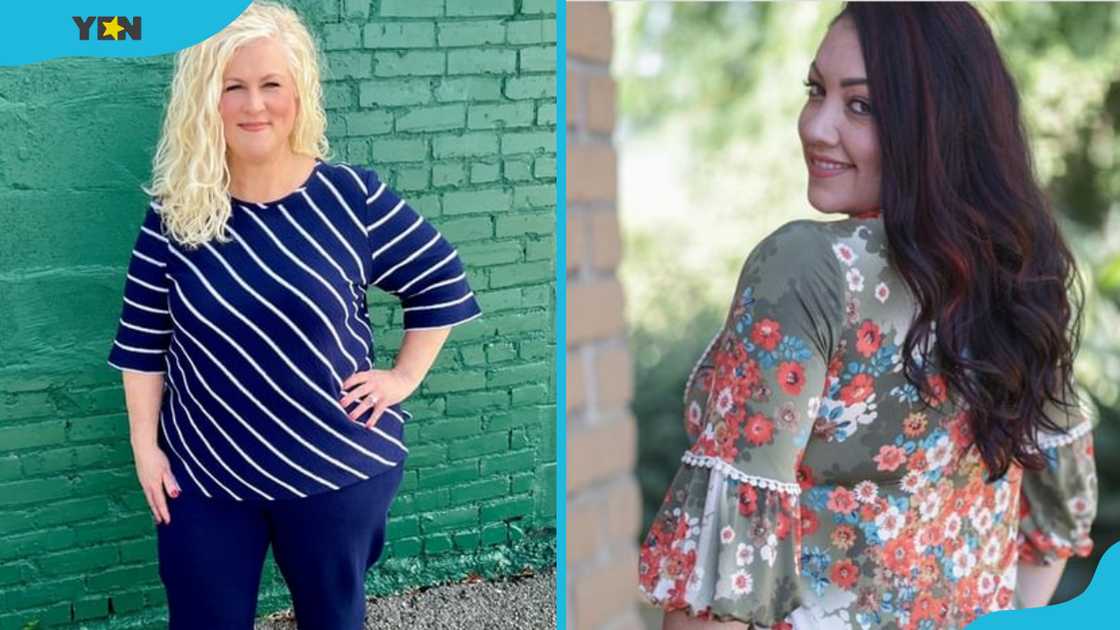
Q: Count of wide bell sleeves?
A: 2